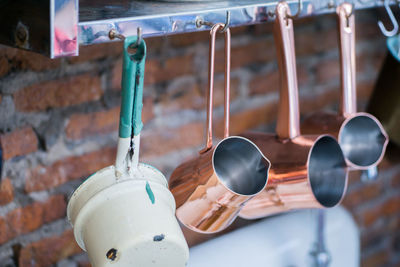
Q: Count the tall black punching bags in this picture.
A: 0